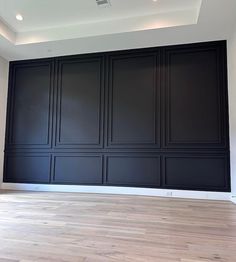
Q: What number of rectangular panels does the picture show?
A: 8